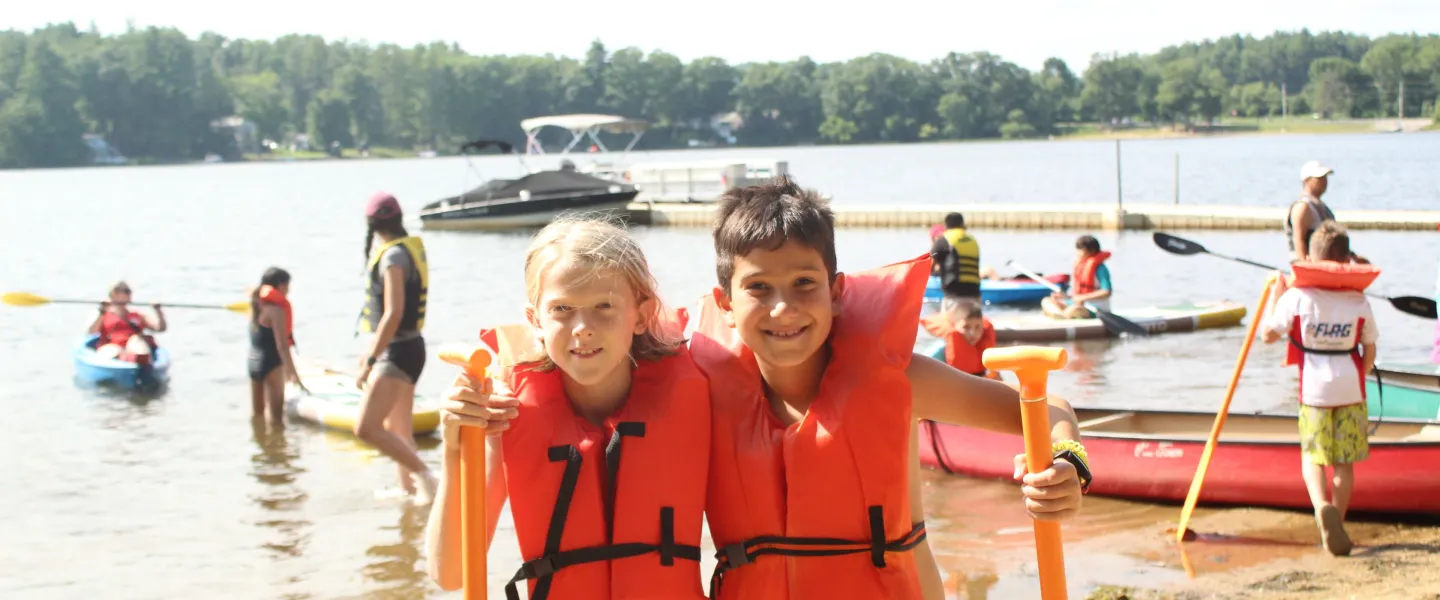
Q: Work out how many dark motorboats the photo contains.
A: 1